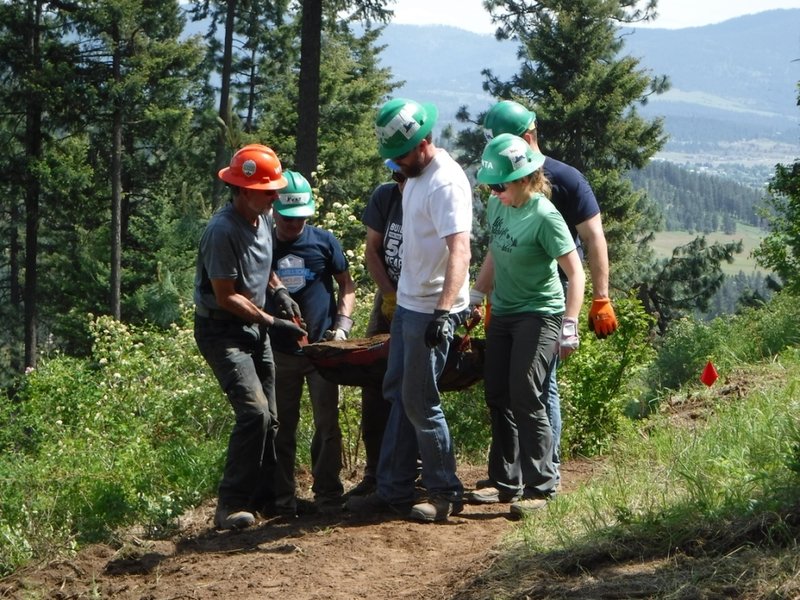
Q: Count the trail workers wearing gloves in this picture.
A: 6